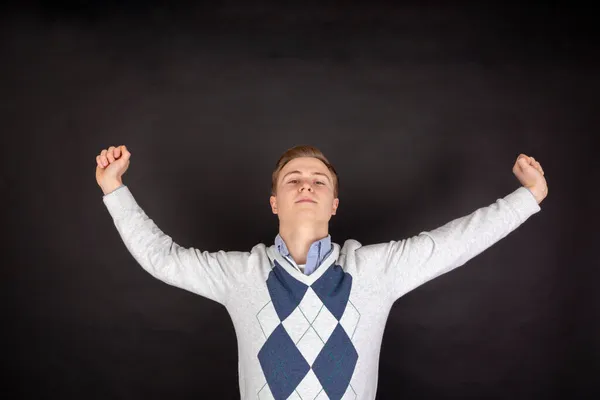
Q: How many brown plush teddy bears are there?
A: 0